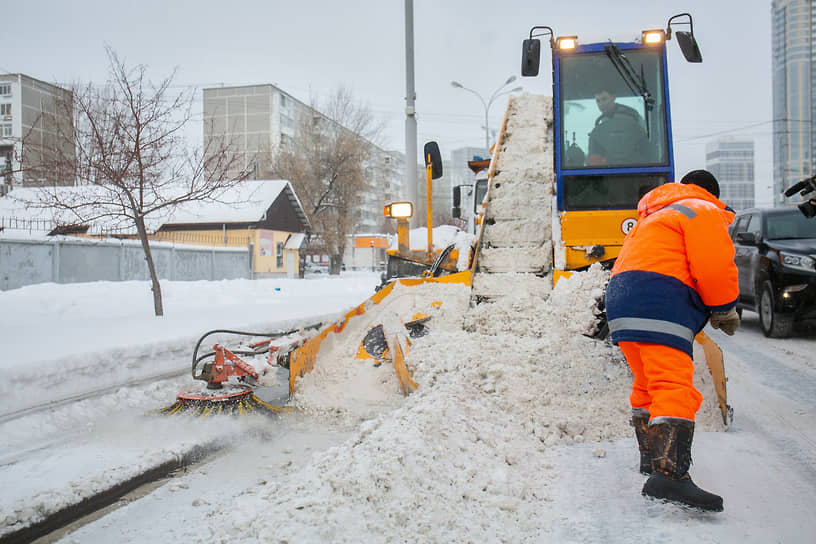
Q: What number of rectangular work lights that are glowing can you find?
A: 3